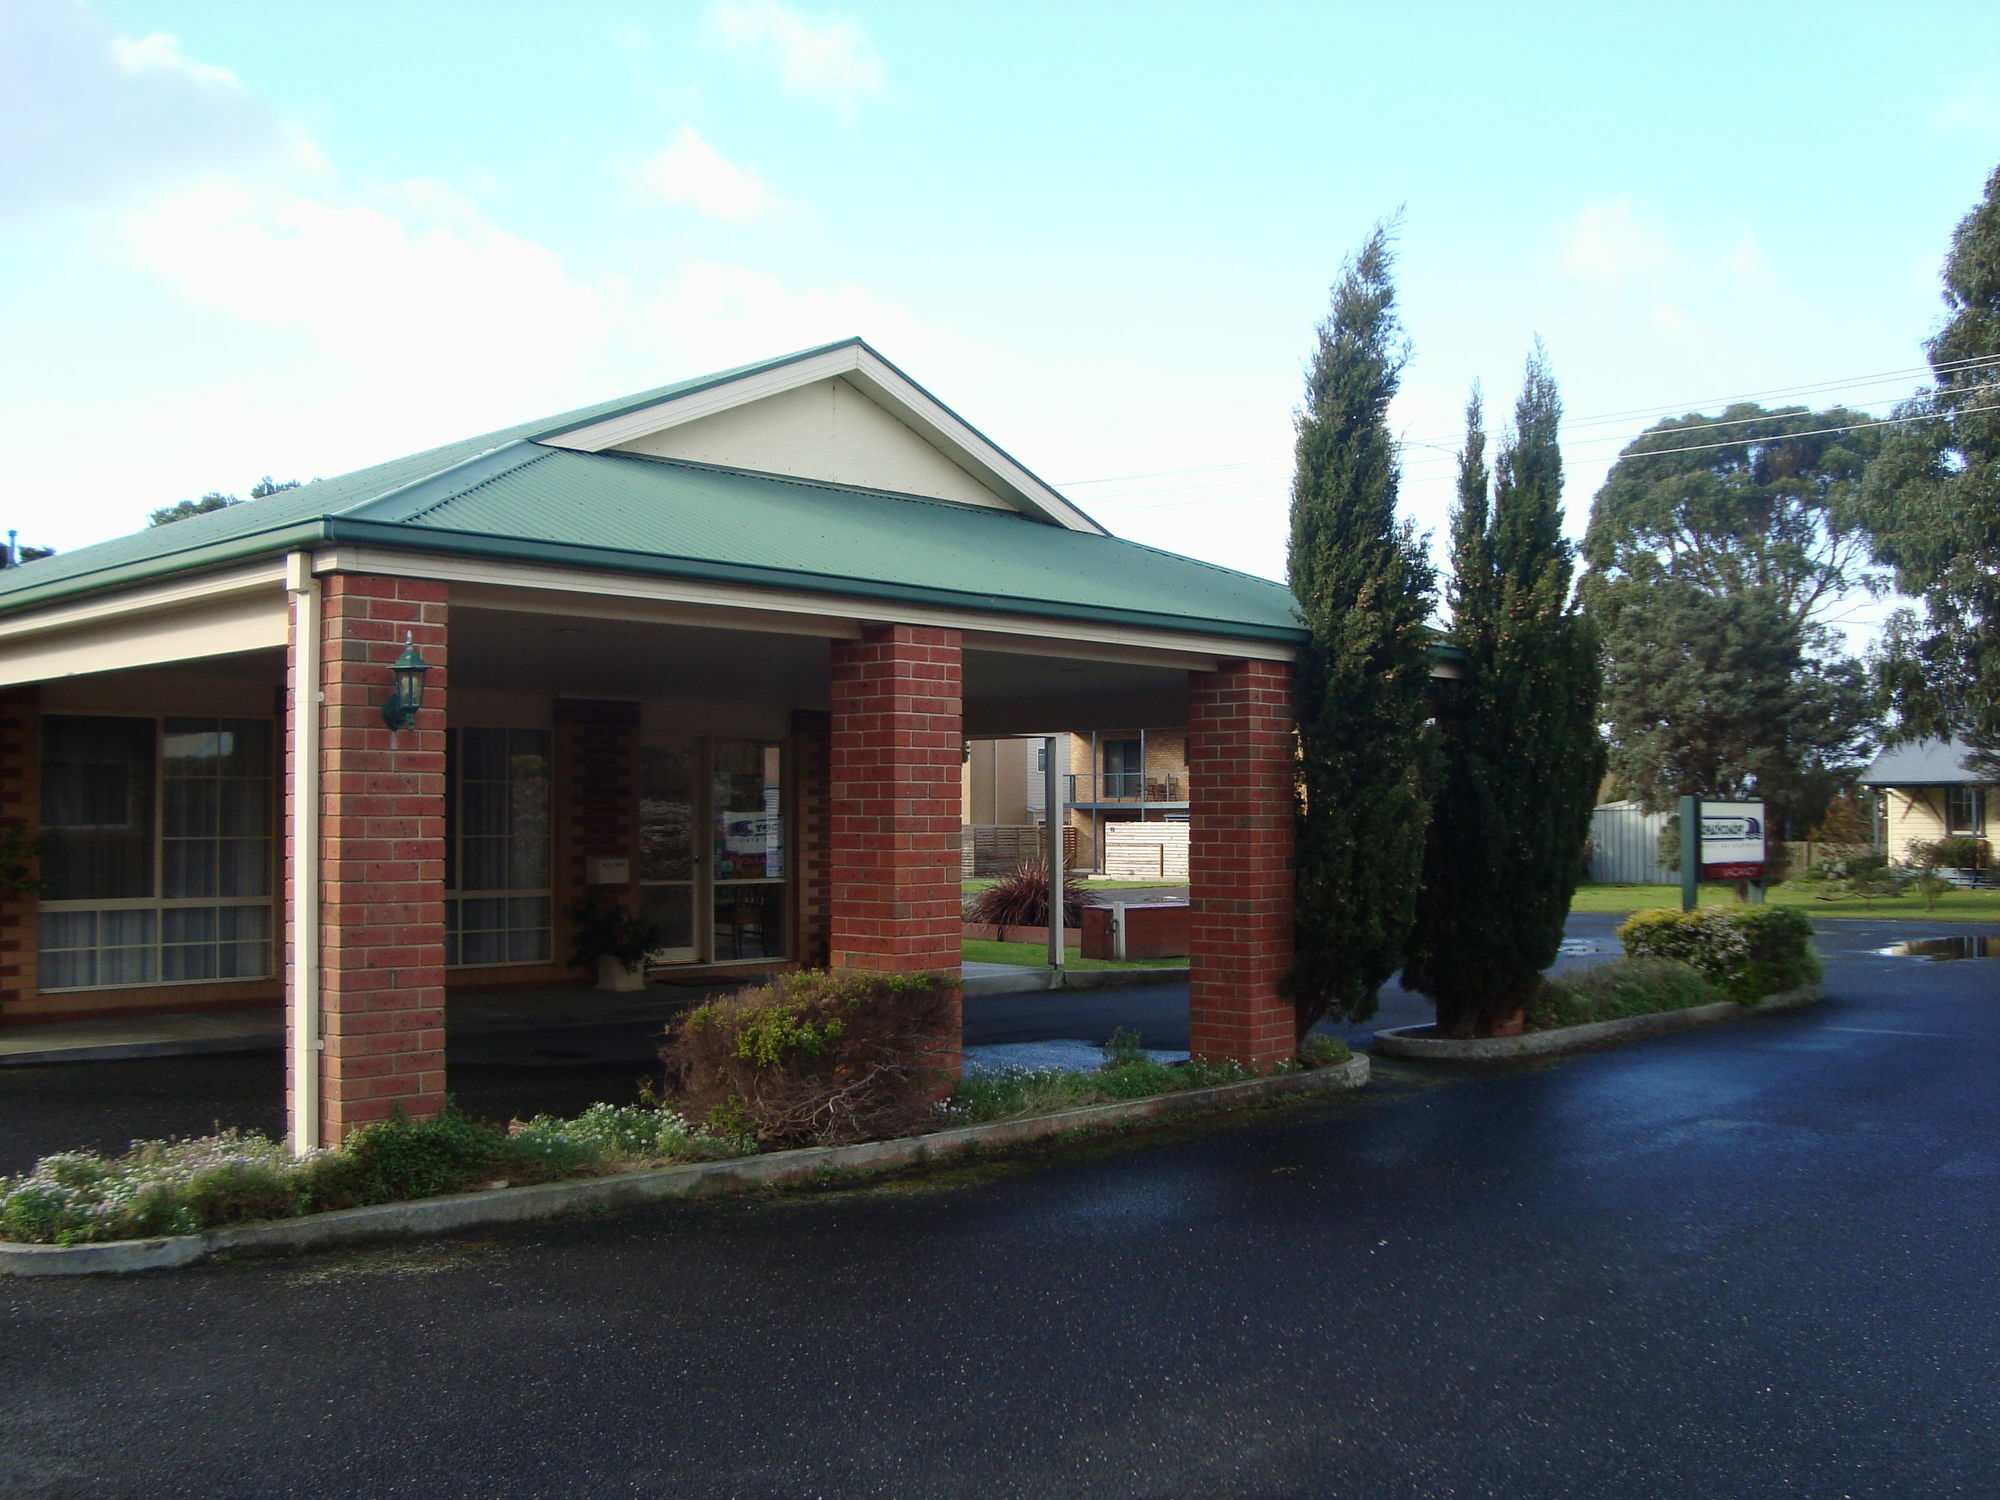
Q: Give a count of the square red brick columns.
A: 3